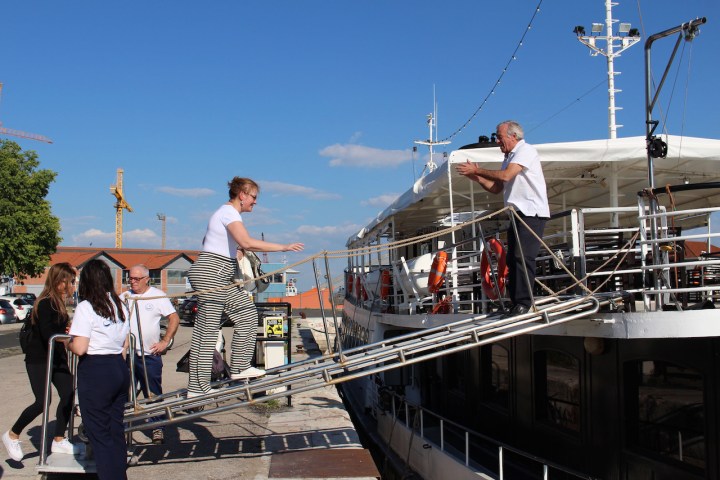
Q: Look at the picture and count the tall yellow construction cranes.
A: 1